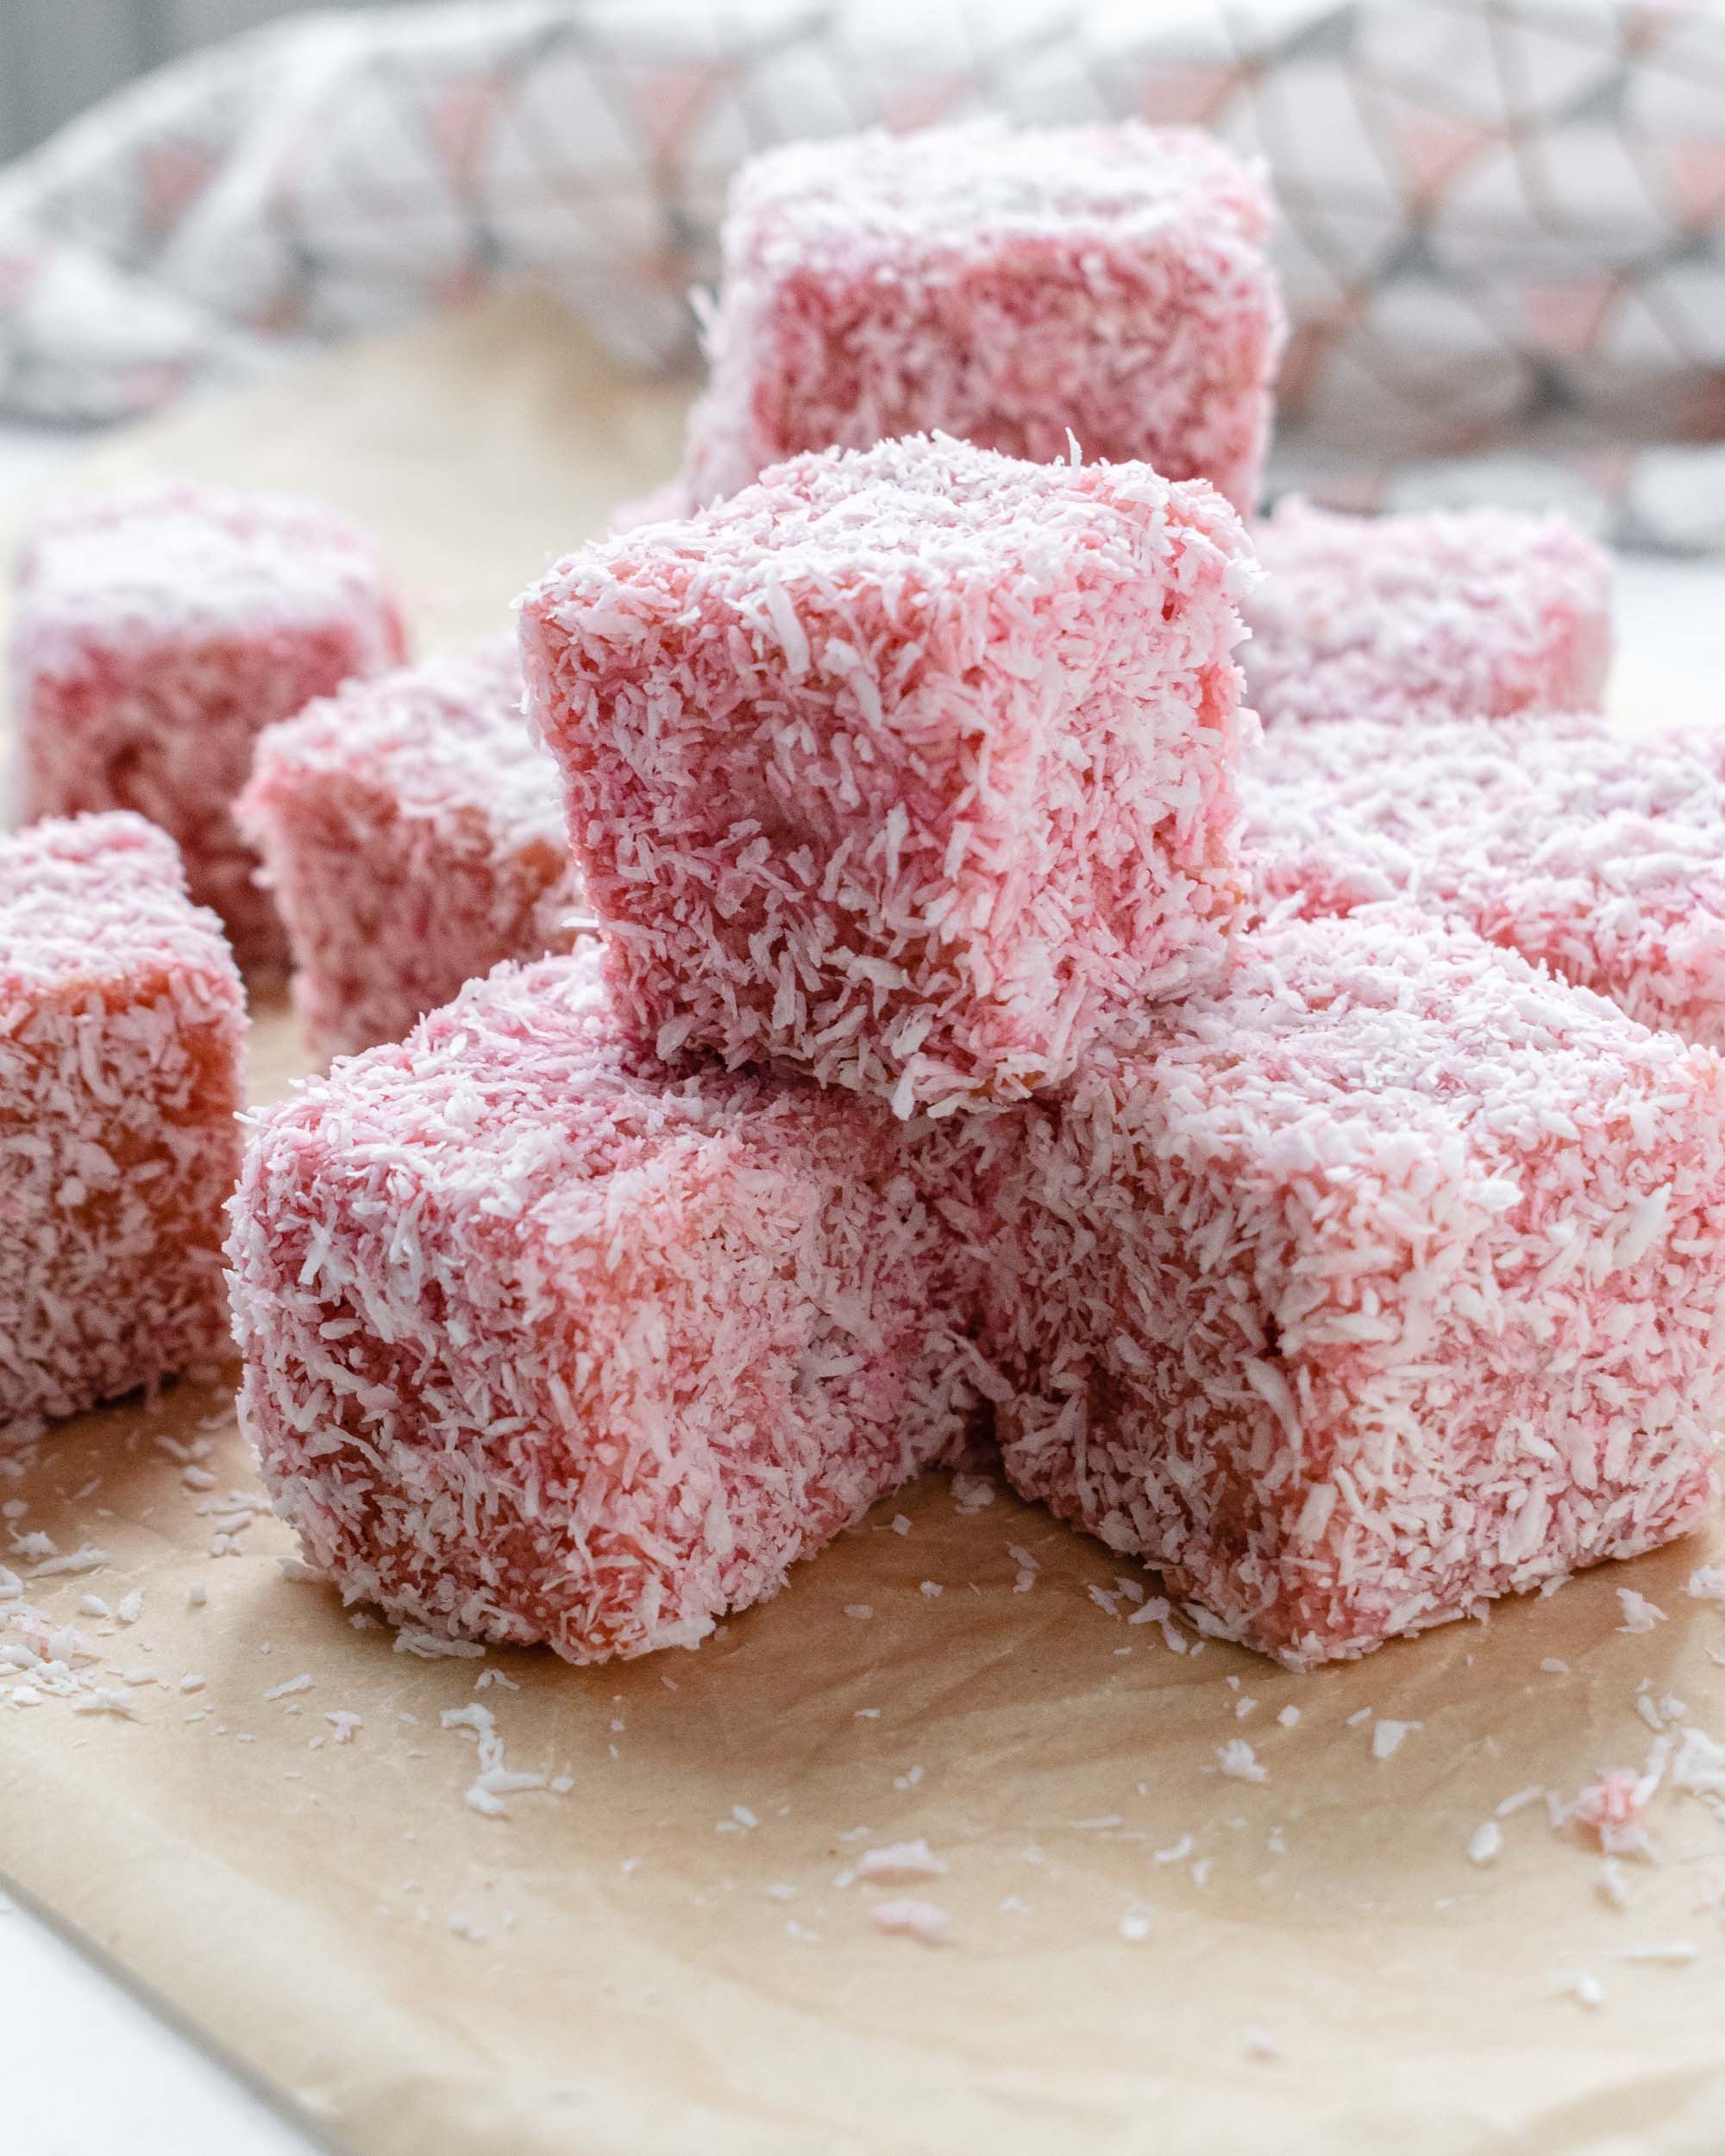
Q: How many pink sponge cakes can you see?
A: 9